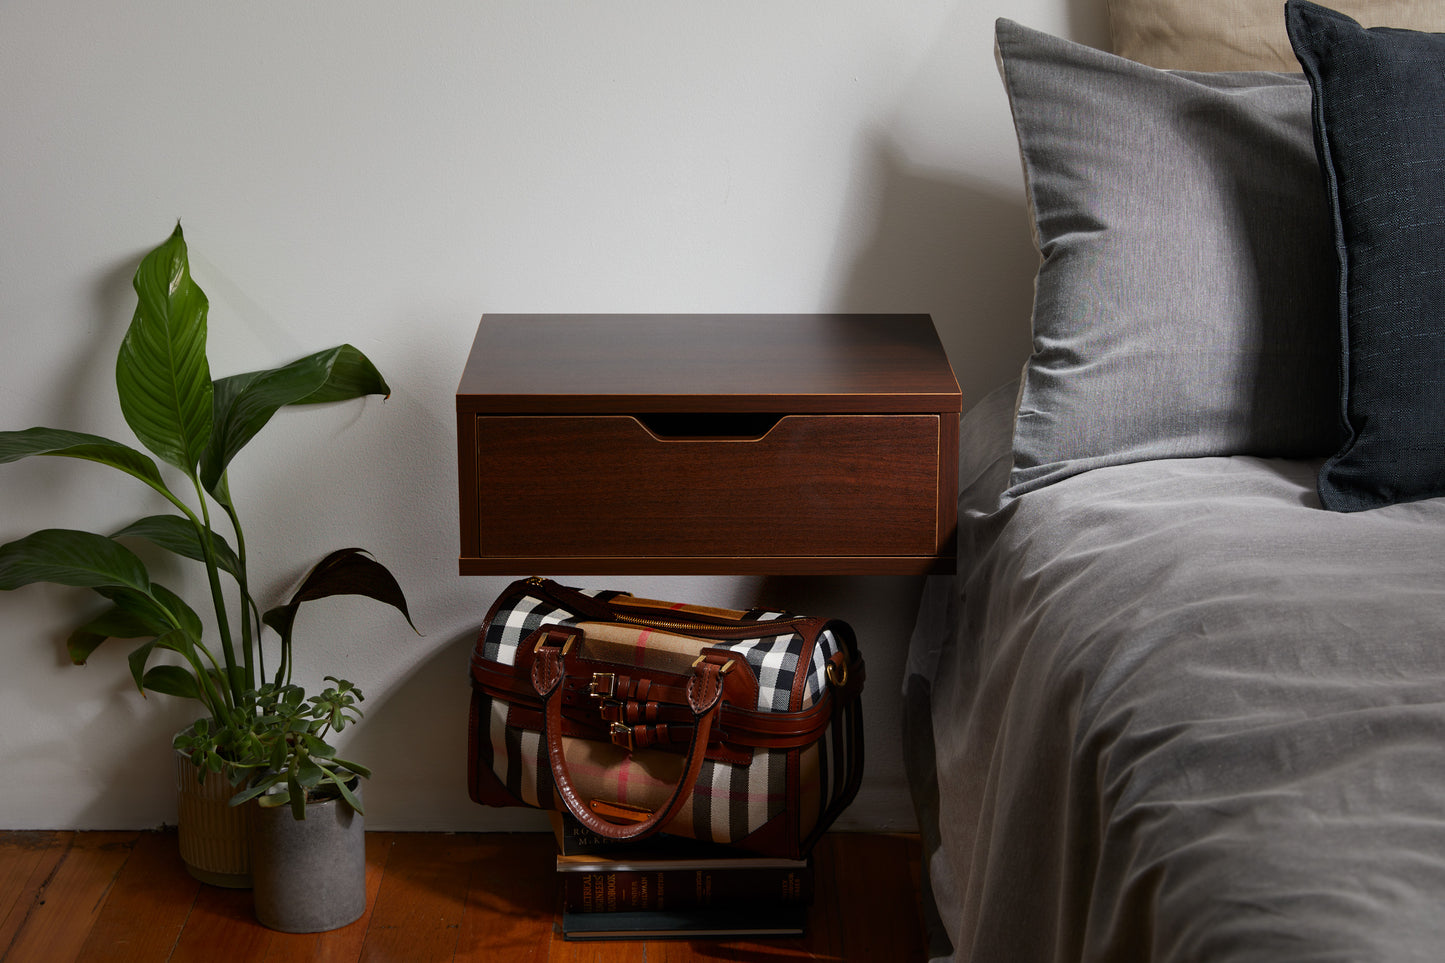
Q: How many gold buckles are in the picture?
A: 3